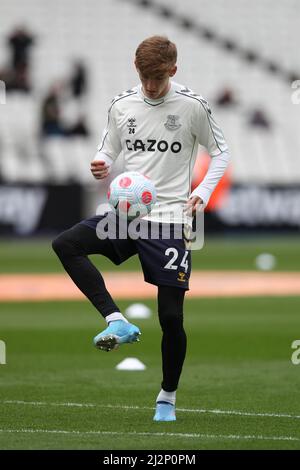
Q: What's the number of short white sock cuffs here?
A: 2